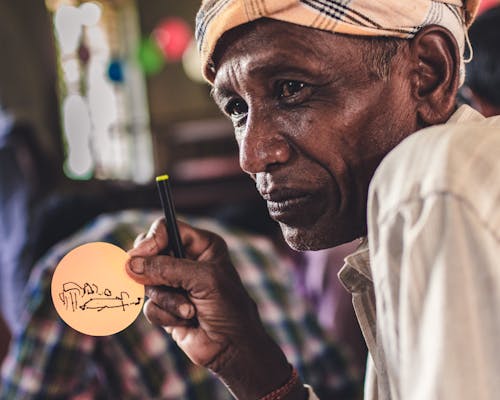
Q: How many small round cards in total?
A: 1